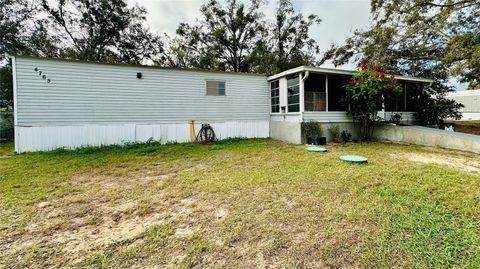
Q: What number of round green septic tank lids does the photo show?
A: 2